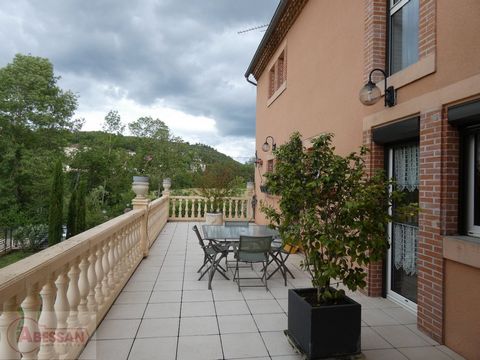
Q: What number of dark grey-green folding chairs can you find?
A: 4